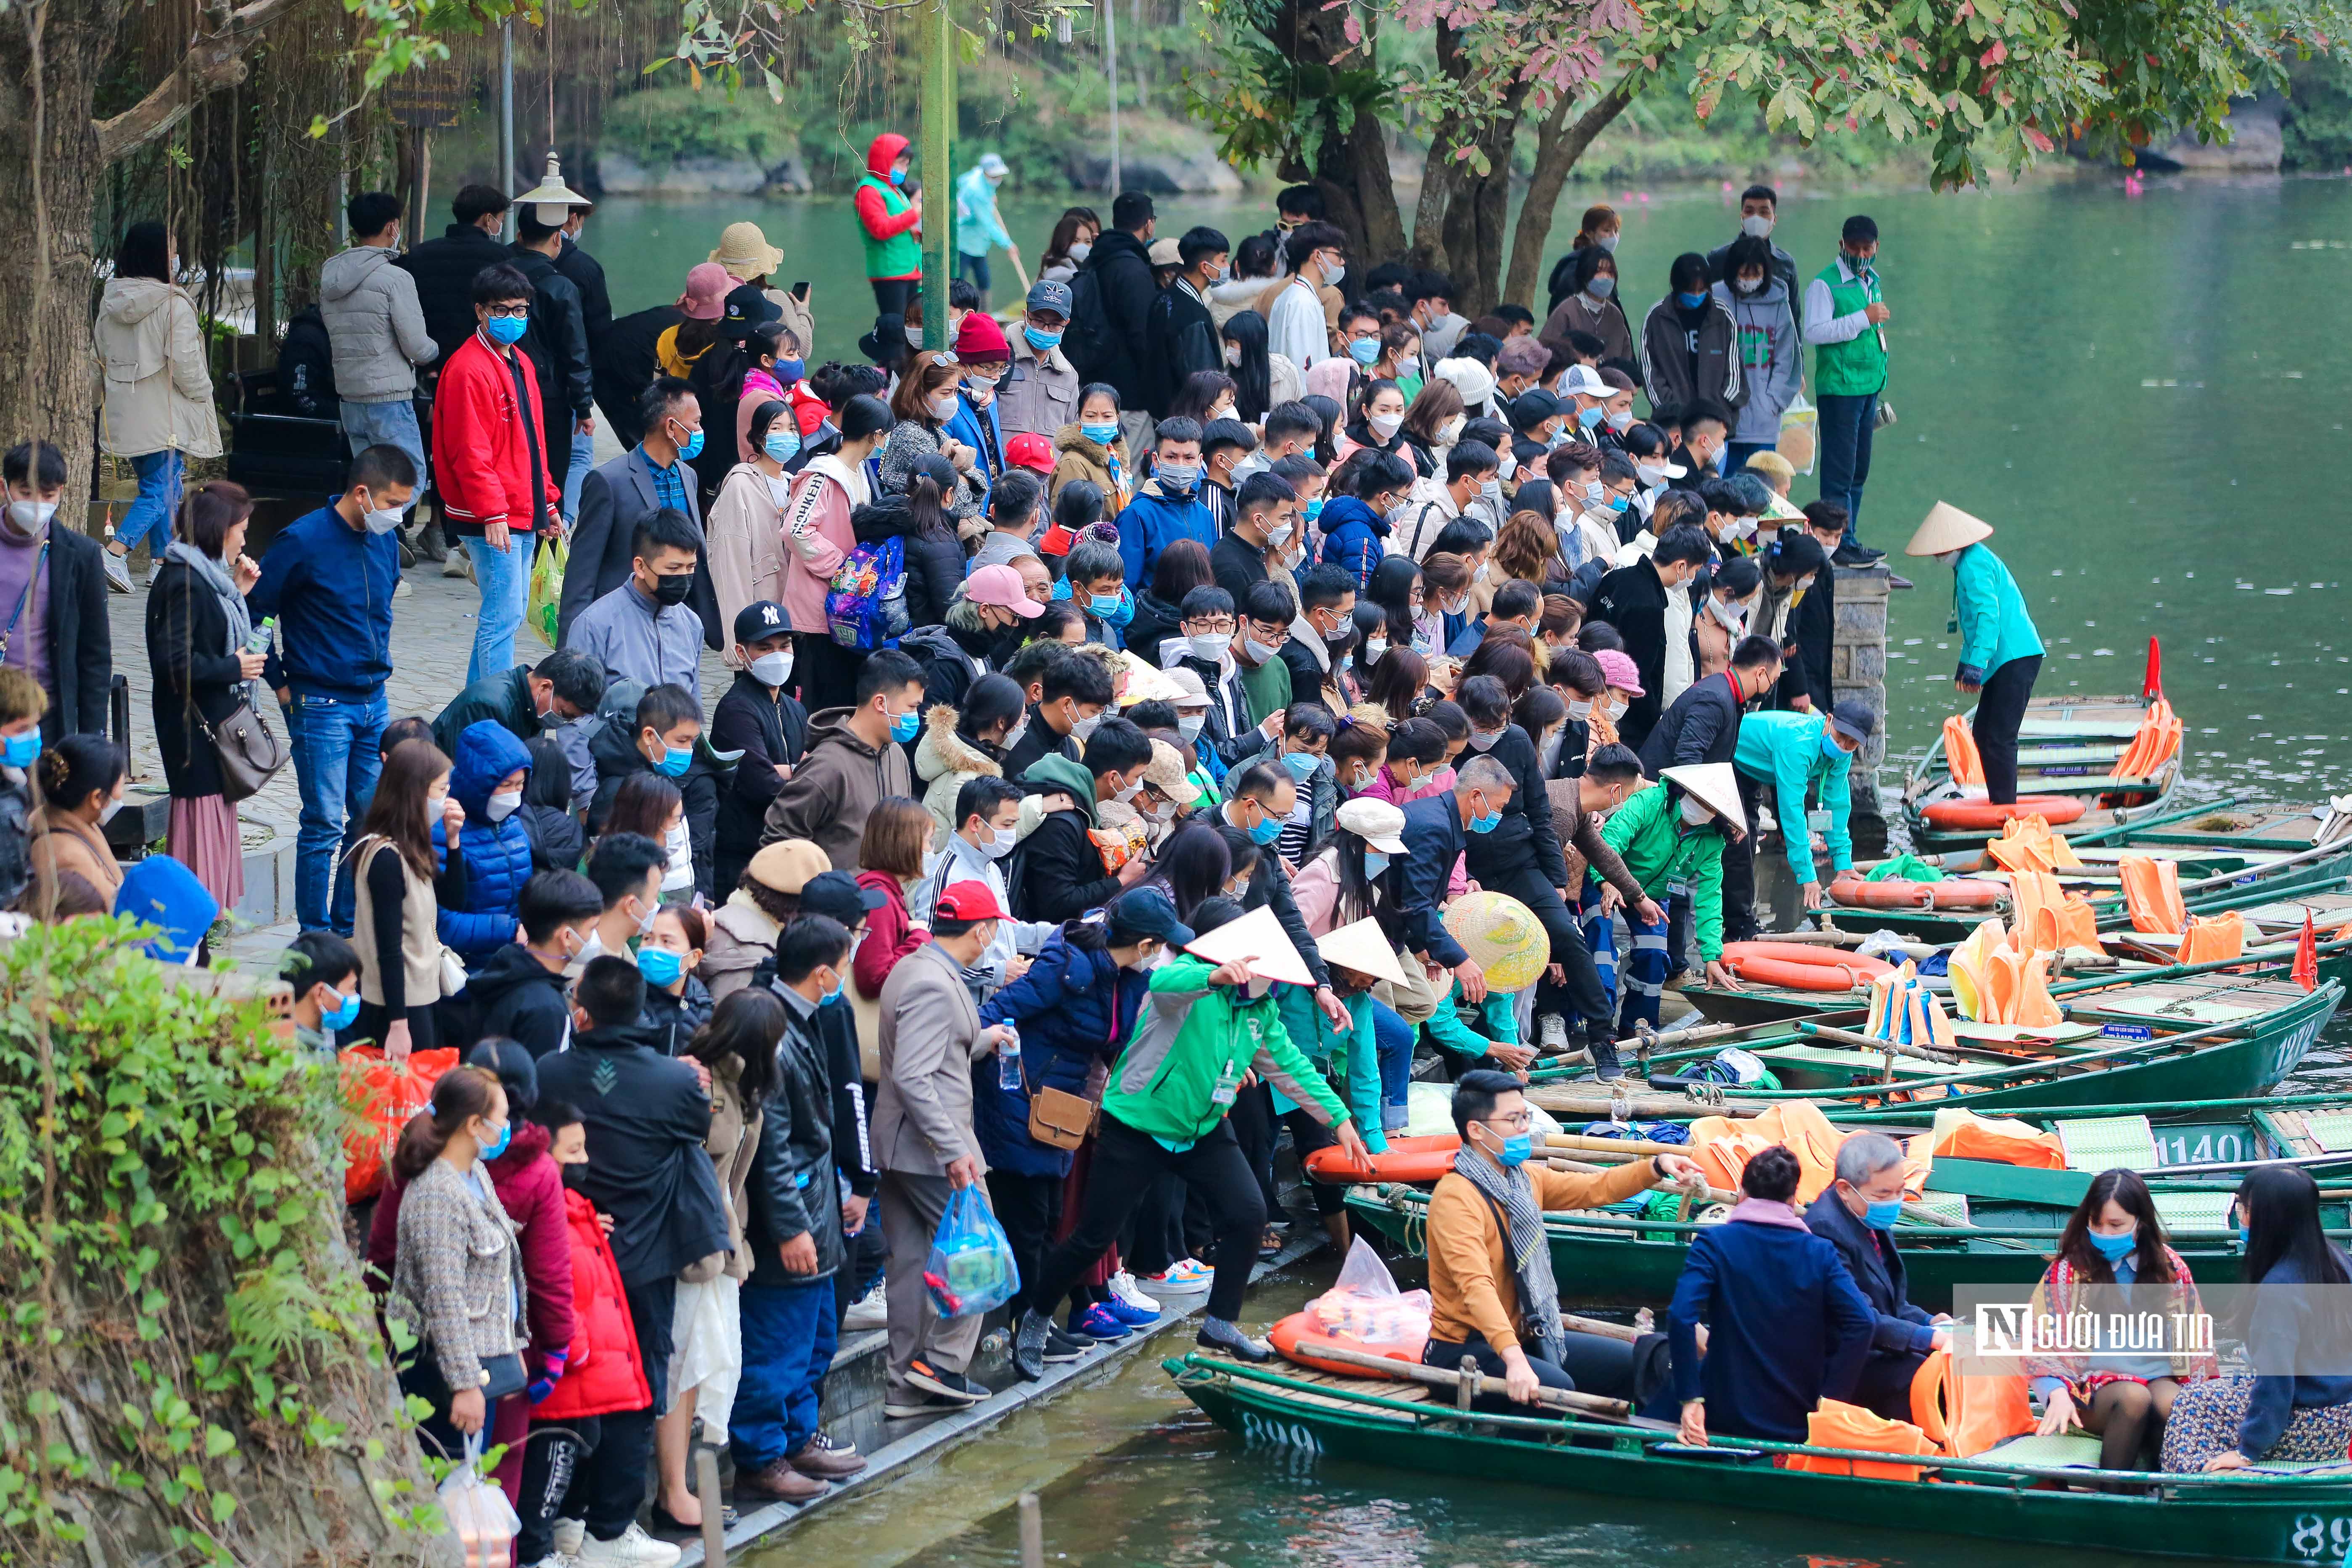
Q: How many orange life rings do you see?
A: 5